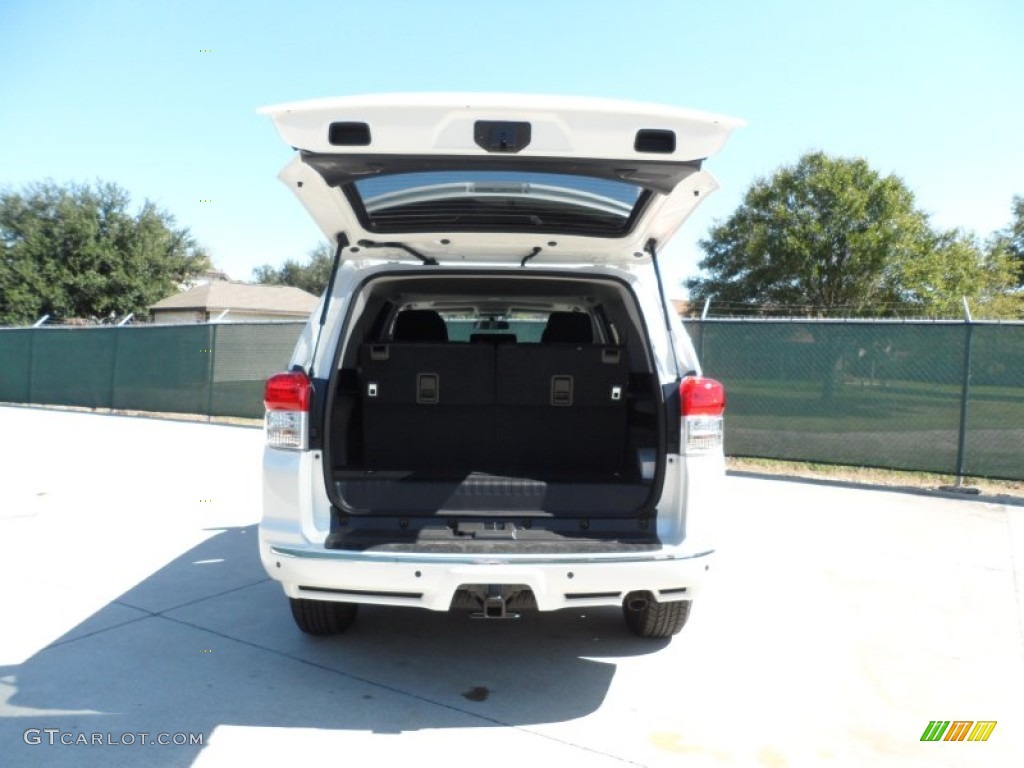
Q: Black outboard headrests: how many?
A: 2